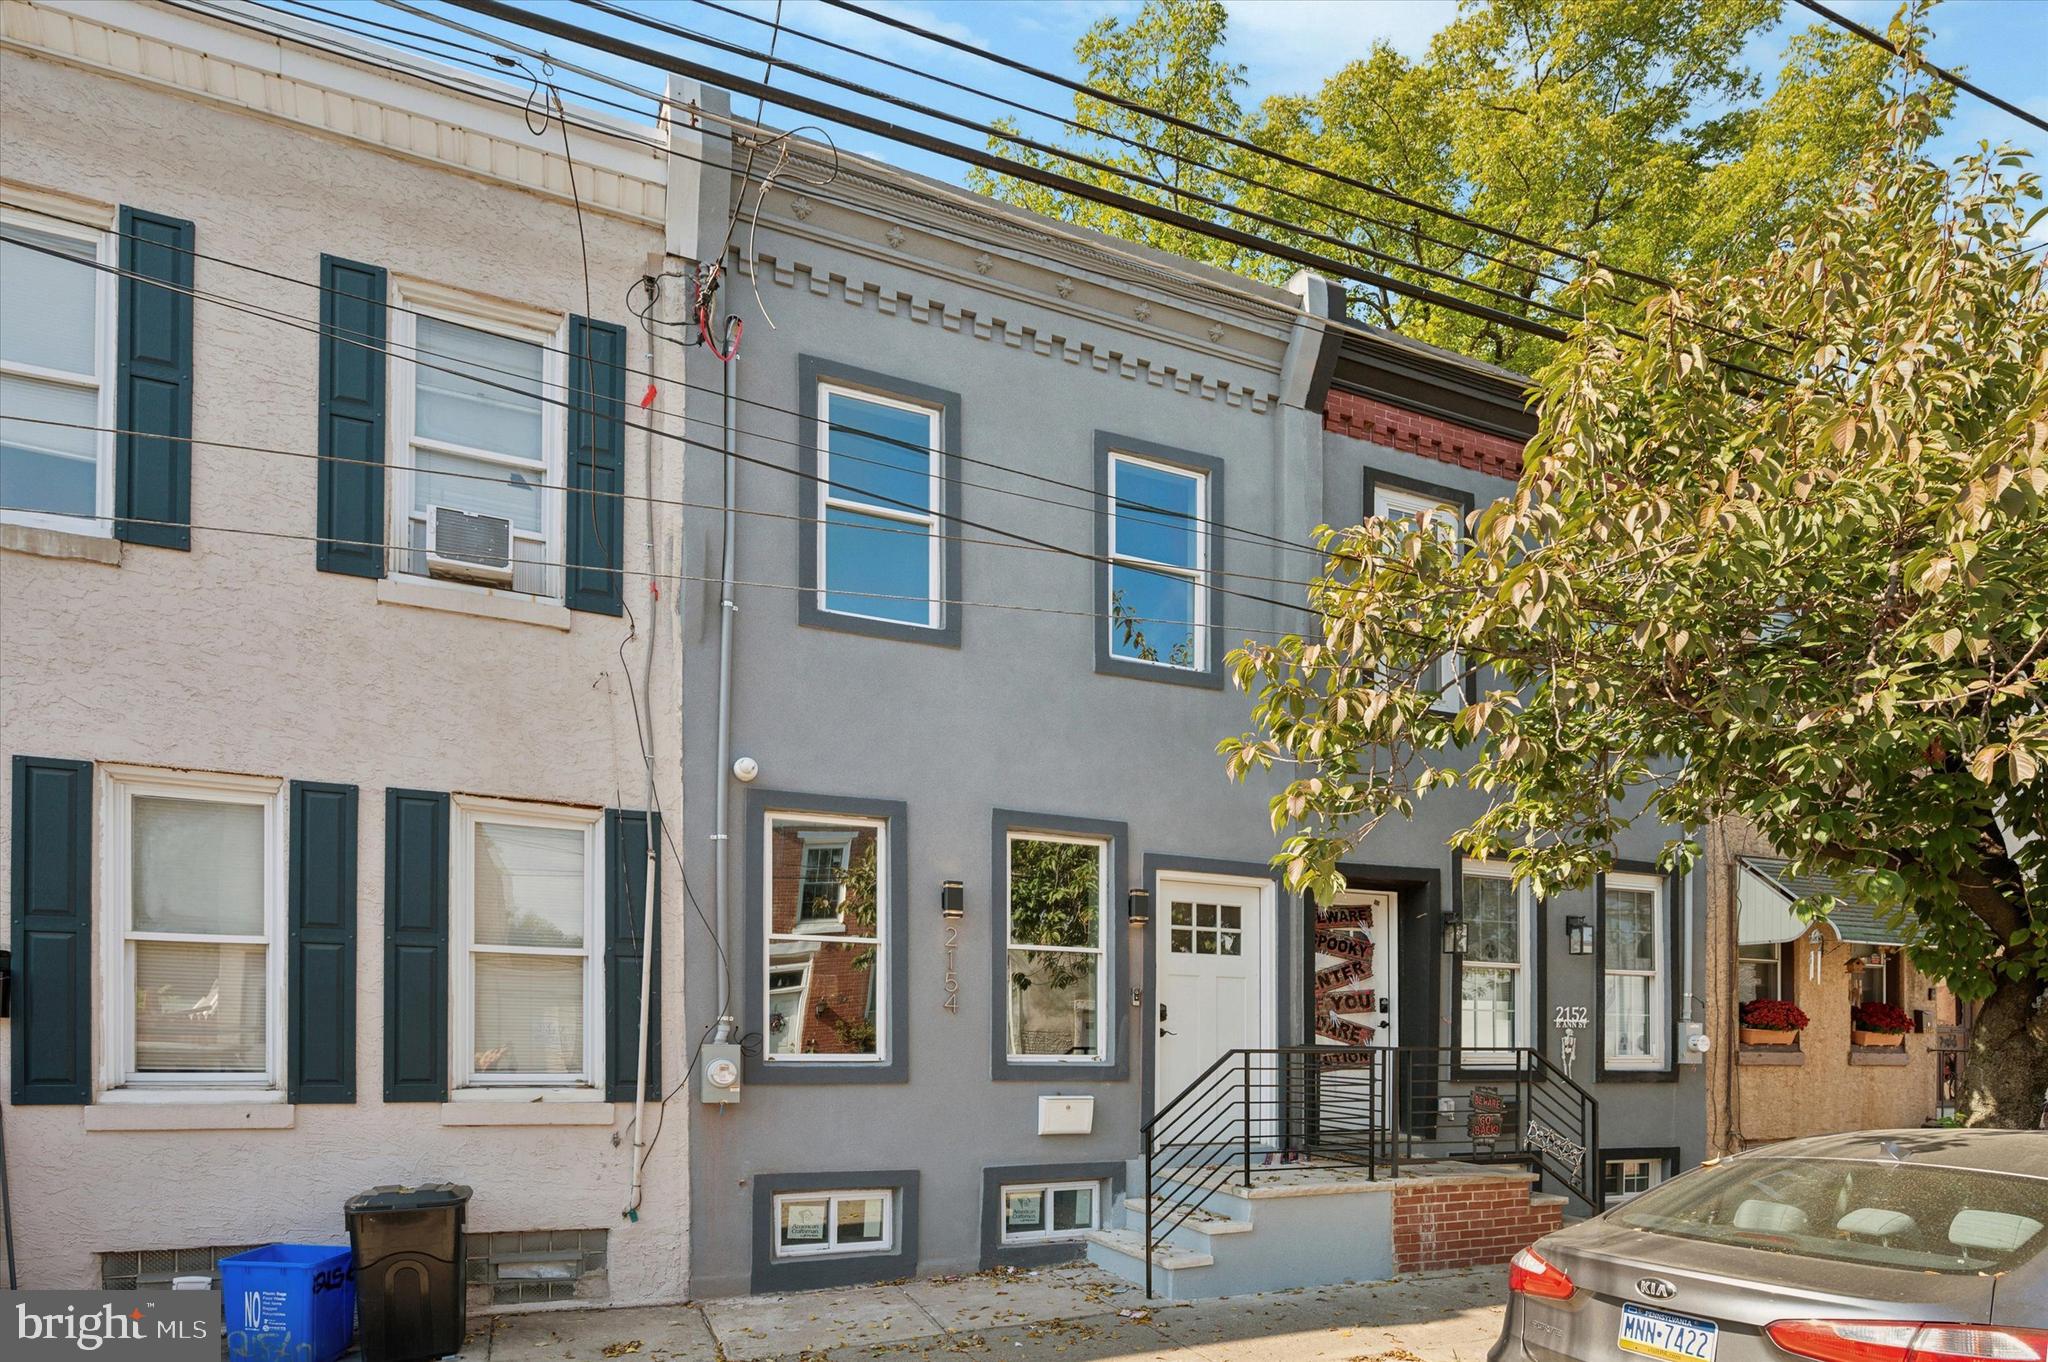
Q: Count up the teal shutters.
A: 7